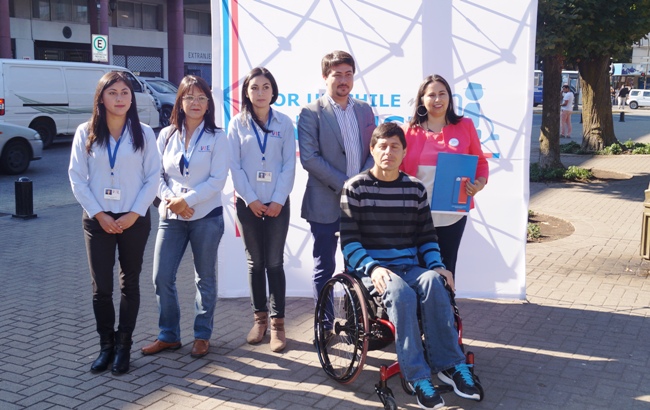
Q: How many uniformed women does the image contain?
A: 3